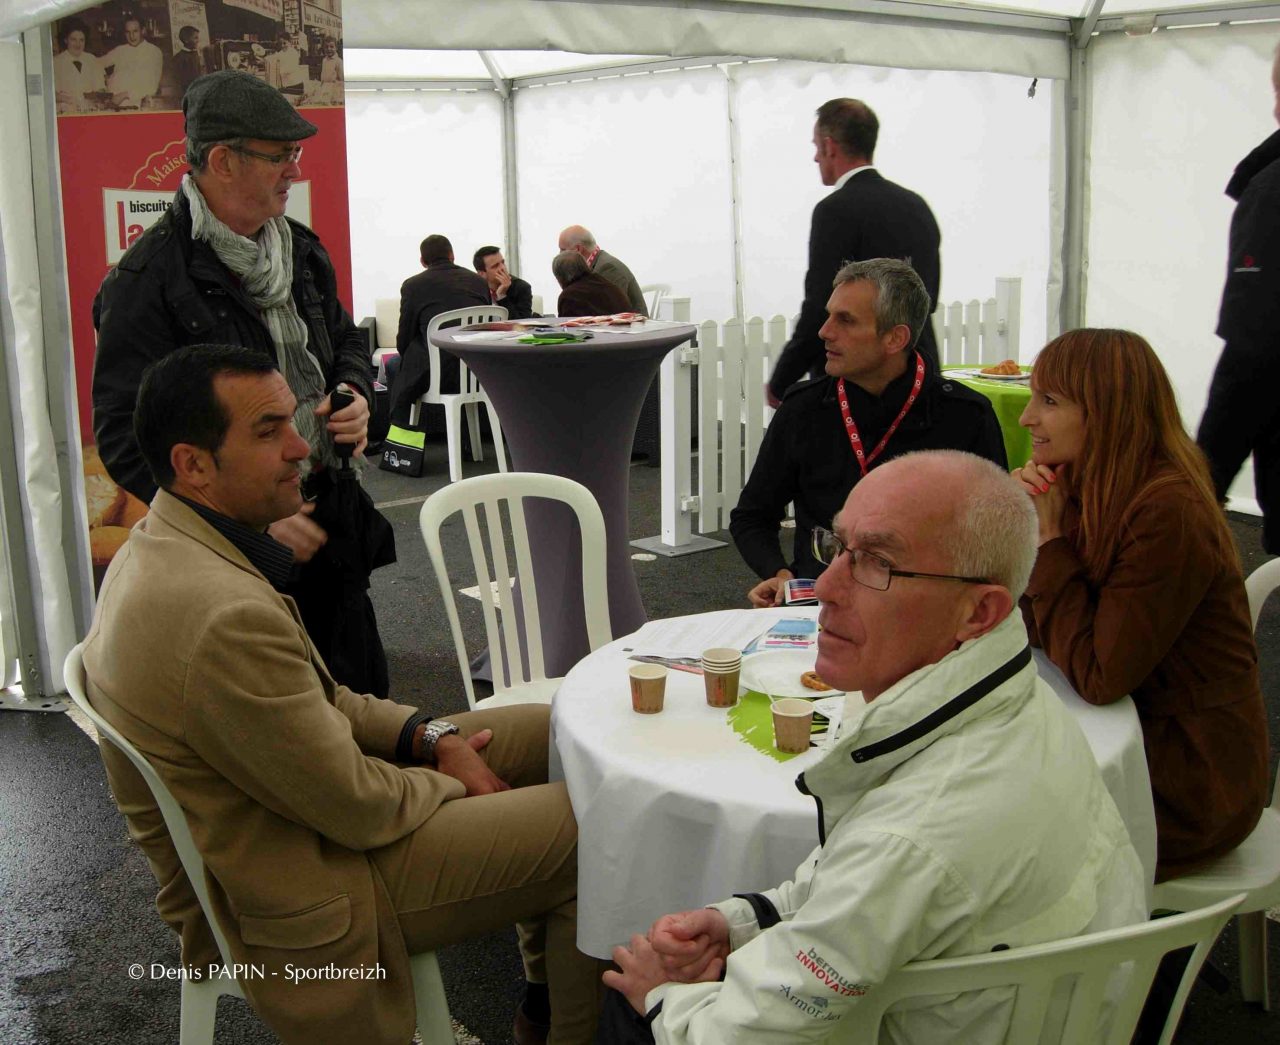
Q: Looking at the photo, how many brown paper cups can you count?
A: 6